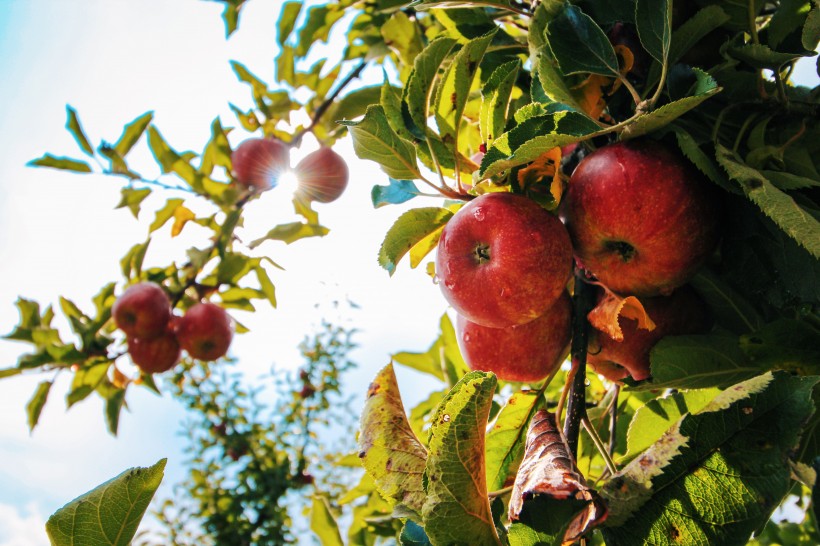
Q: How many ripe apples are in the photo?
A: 9